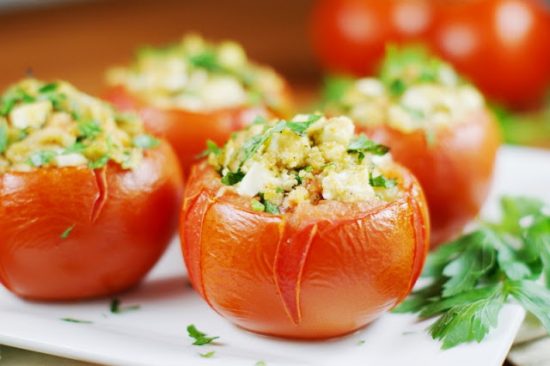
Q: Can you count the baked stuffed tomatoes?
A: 4